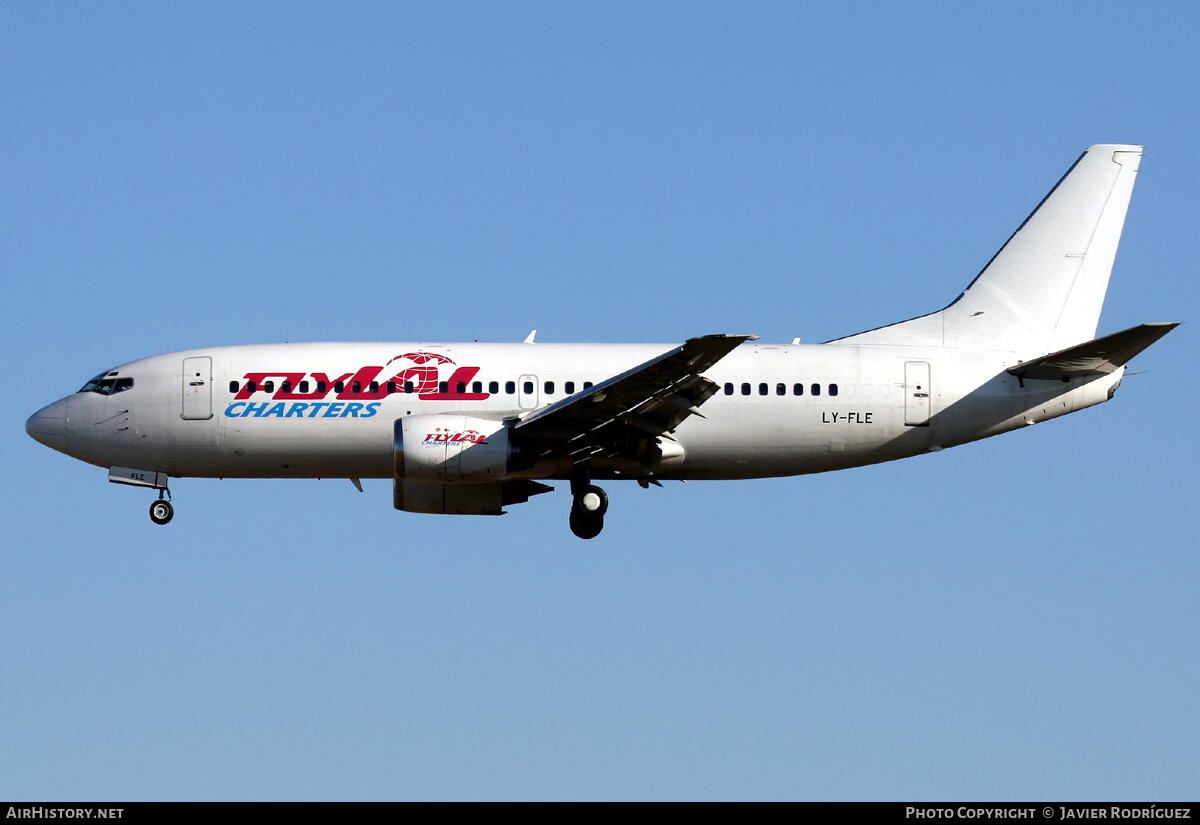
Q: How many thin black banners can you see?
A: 1